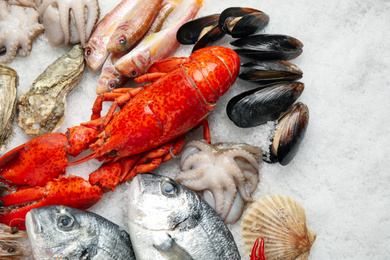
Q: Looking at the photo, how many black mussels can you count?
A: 6